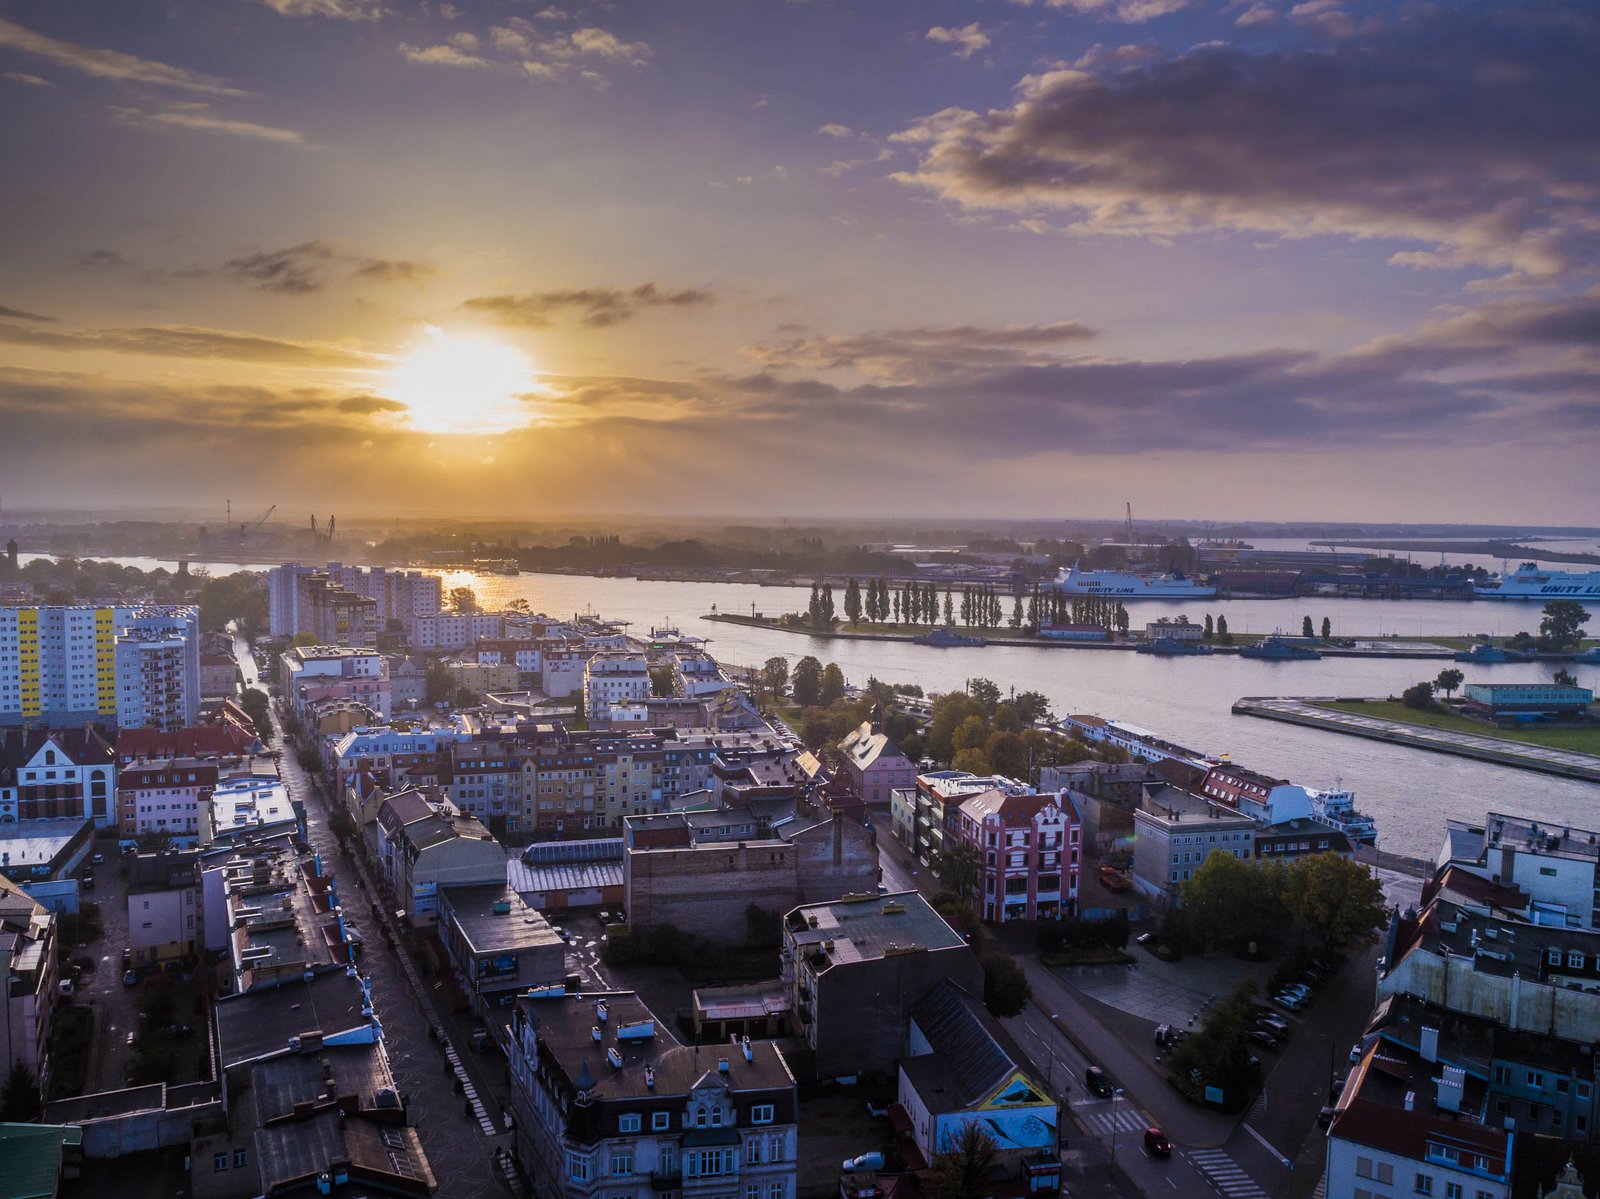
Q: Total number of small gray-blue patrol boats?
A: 5